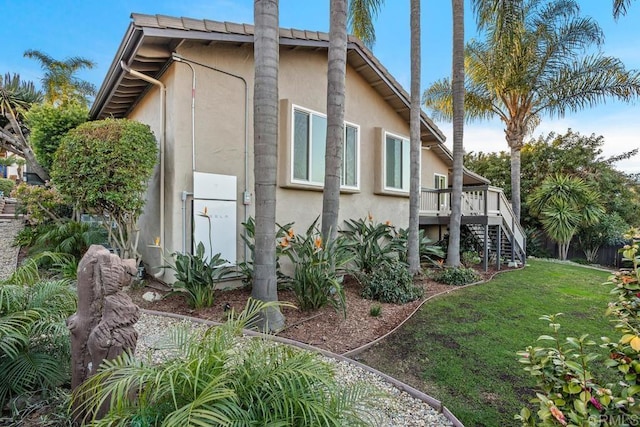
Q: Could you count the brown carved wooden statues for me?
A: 1